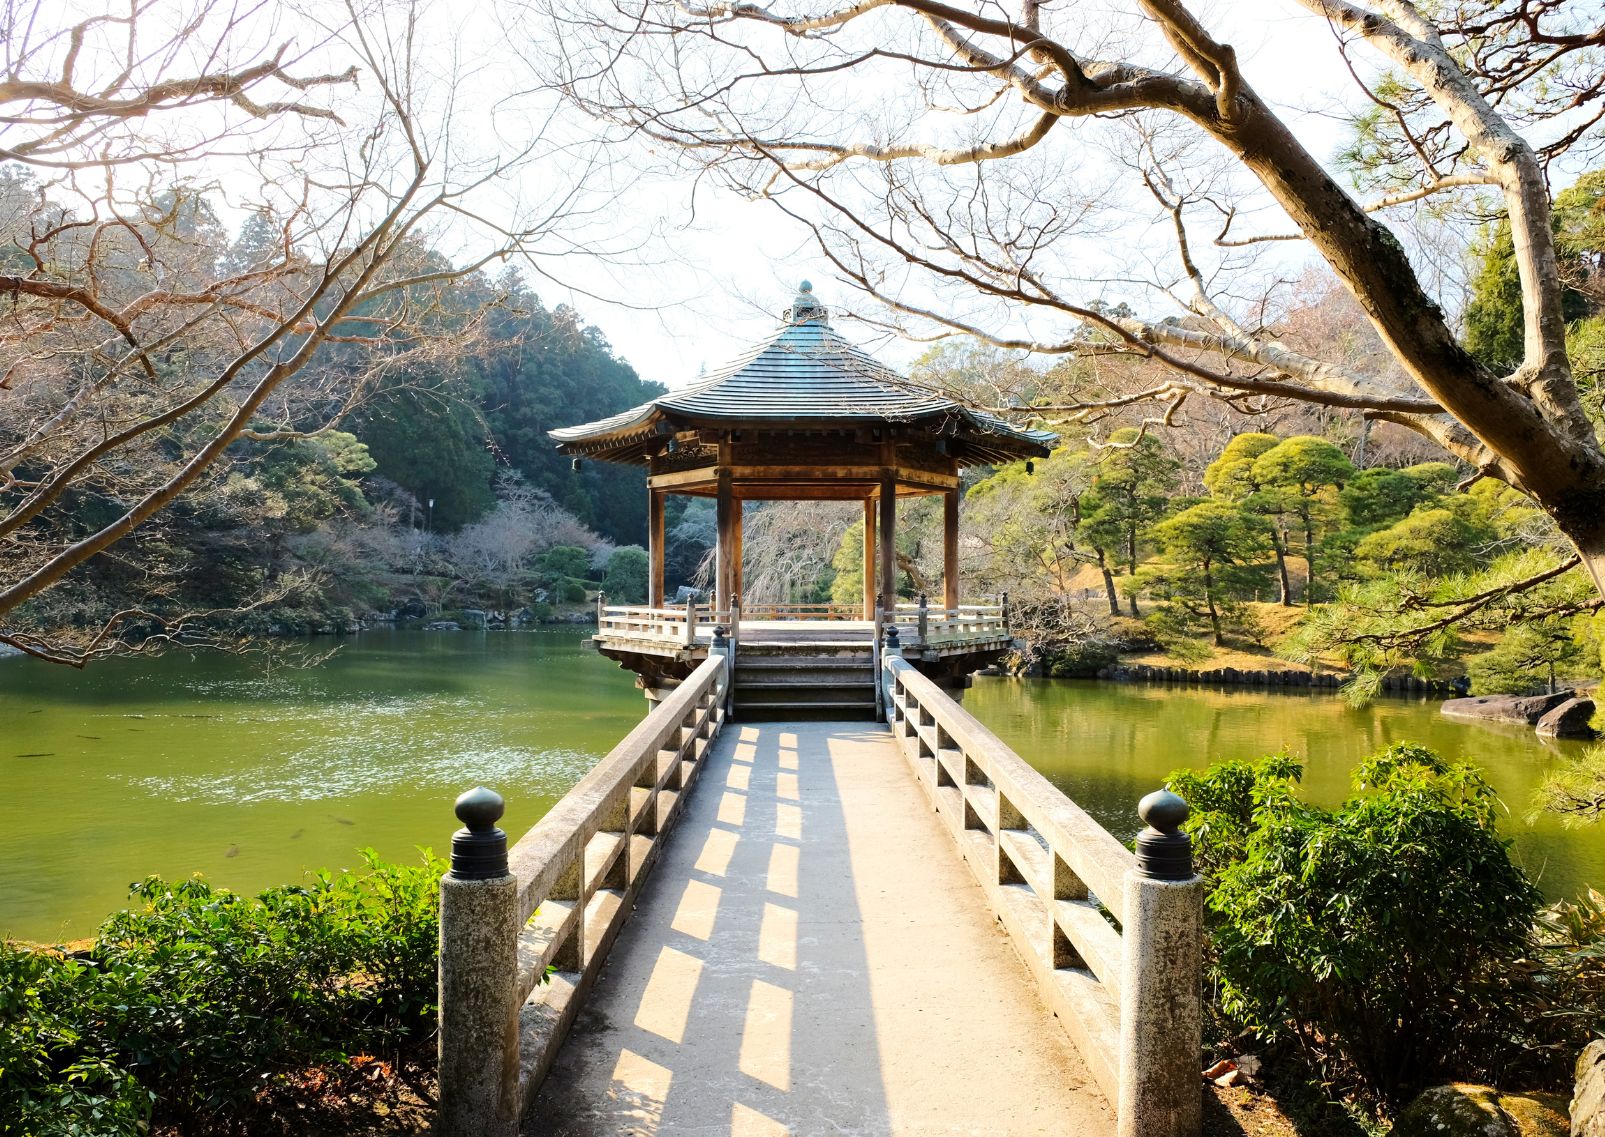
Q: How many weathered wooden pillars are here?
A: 6